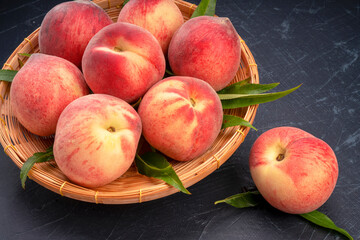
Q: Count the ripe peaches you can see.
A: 8